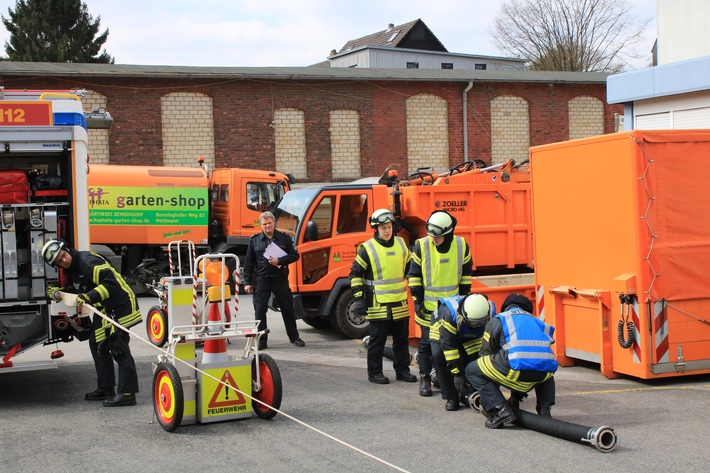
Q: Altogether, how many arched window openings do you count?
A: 7